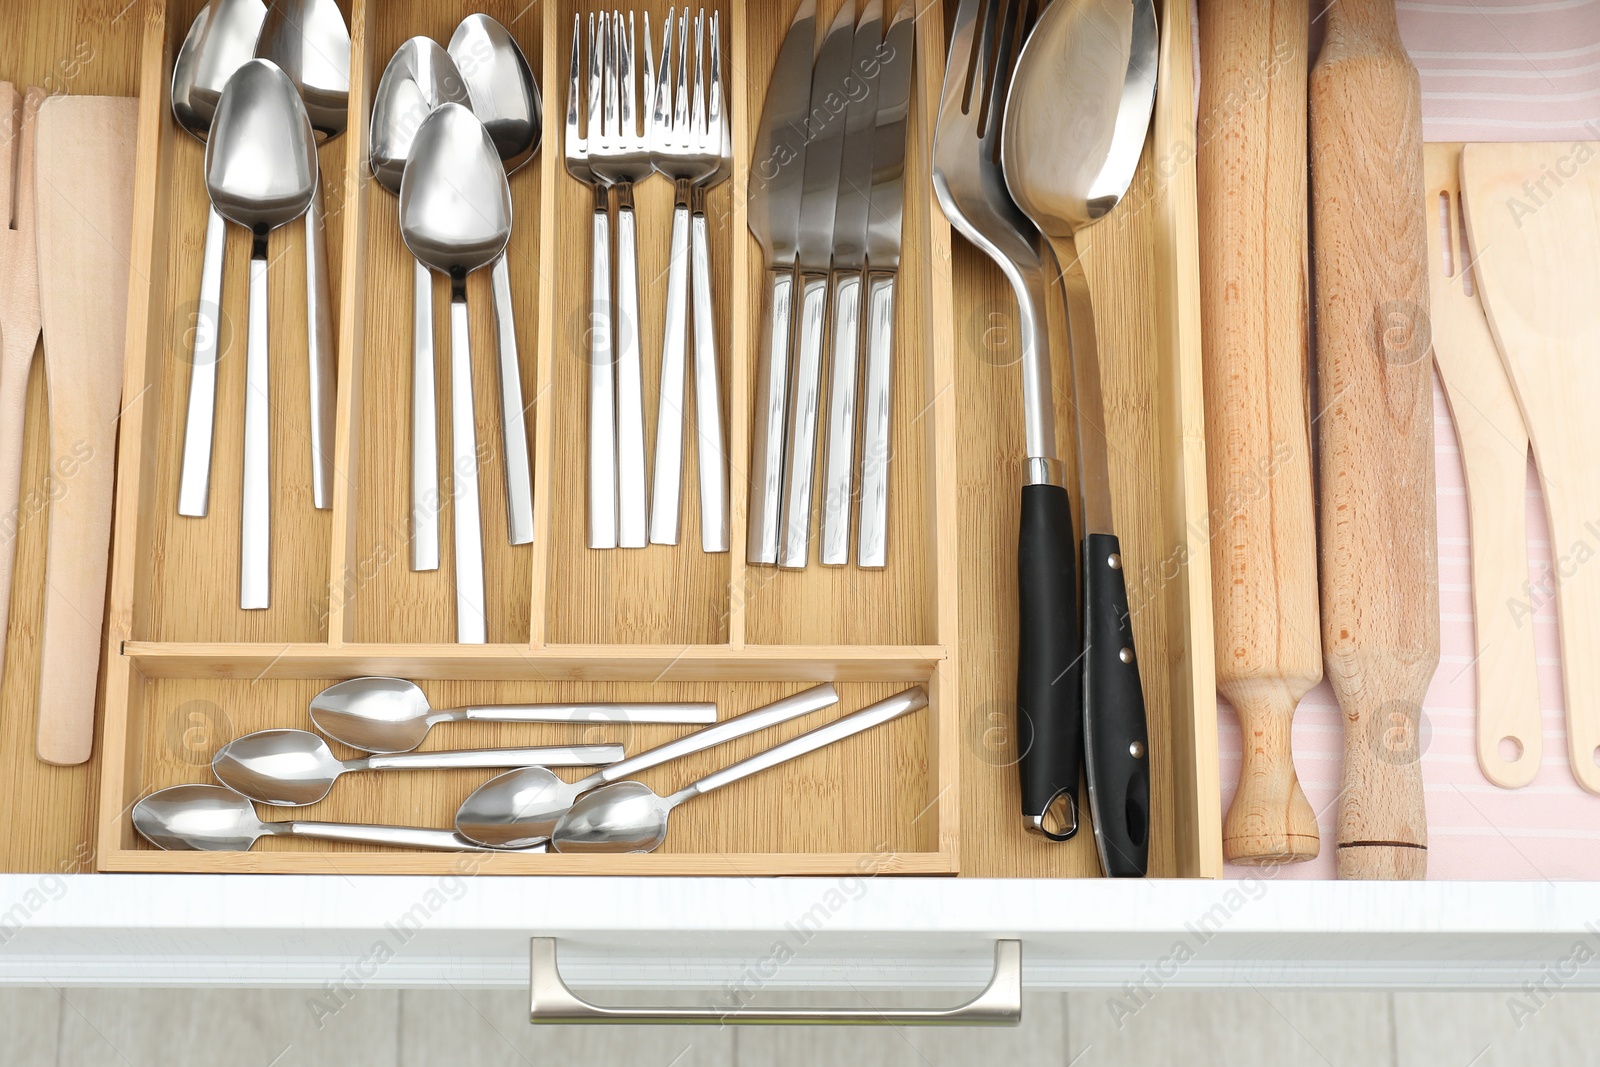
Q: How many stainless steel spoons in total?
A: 12